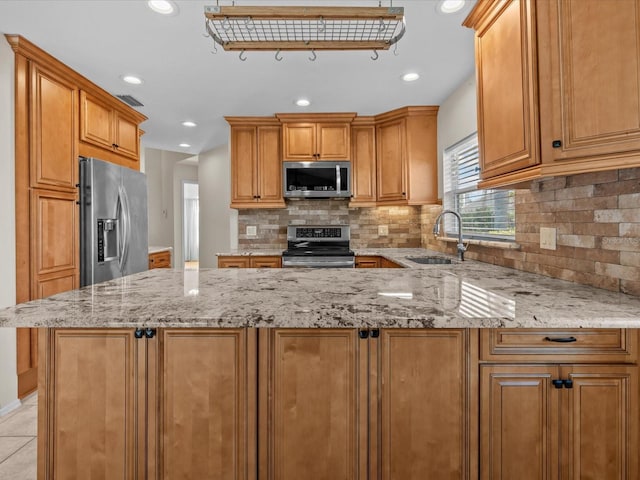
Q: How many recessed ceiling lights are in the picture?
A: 7